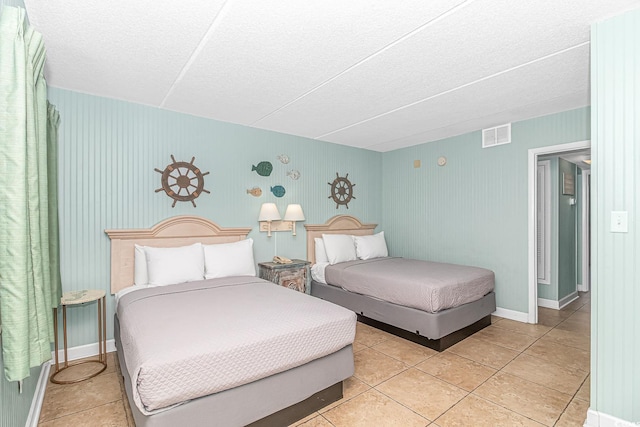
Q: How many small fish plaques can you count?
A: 5